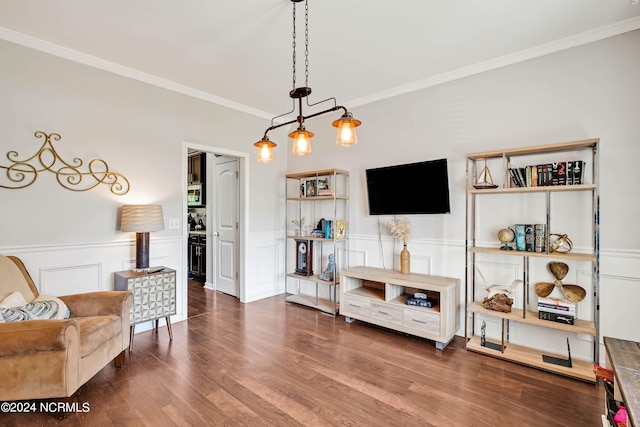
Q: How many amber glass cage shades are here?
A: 3